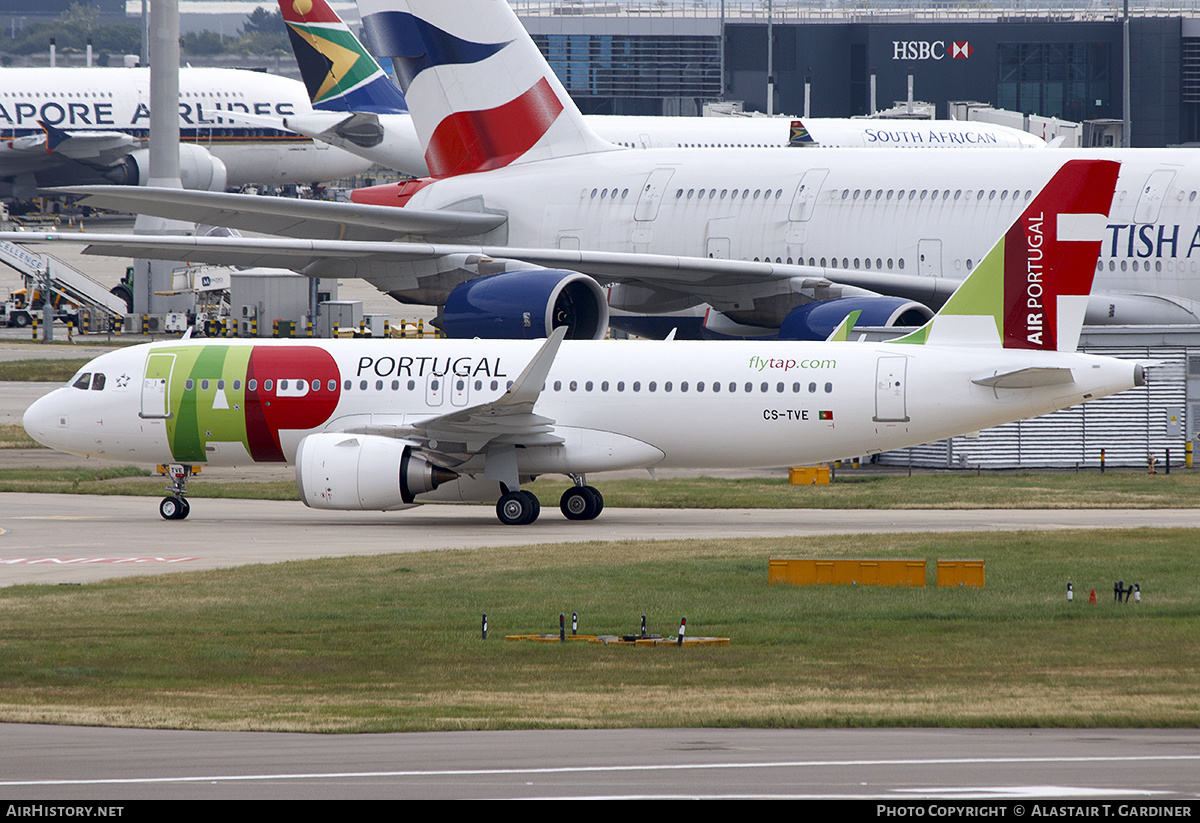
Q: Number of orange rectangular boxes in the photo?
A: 3